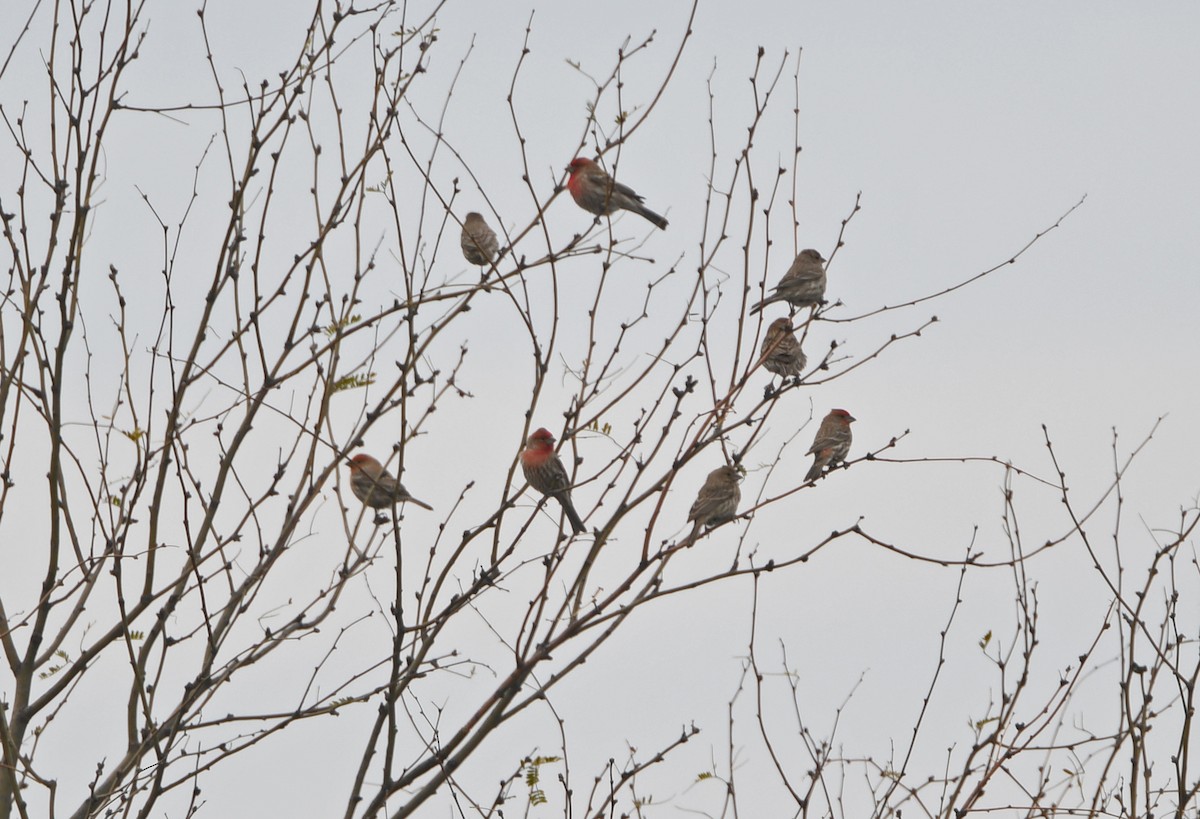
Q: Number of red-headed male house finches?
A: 4